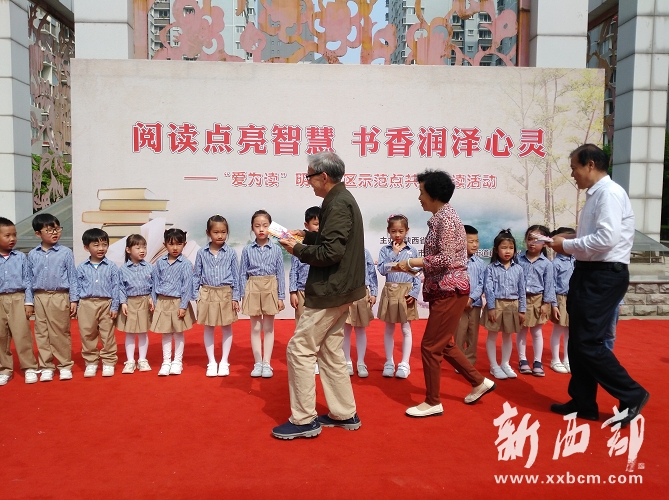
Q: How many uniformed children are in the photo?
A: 14